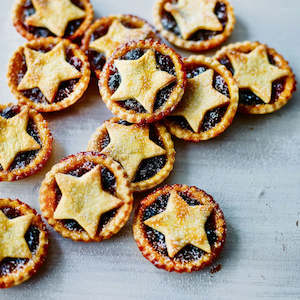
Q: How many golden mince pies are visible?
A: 12